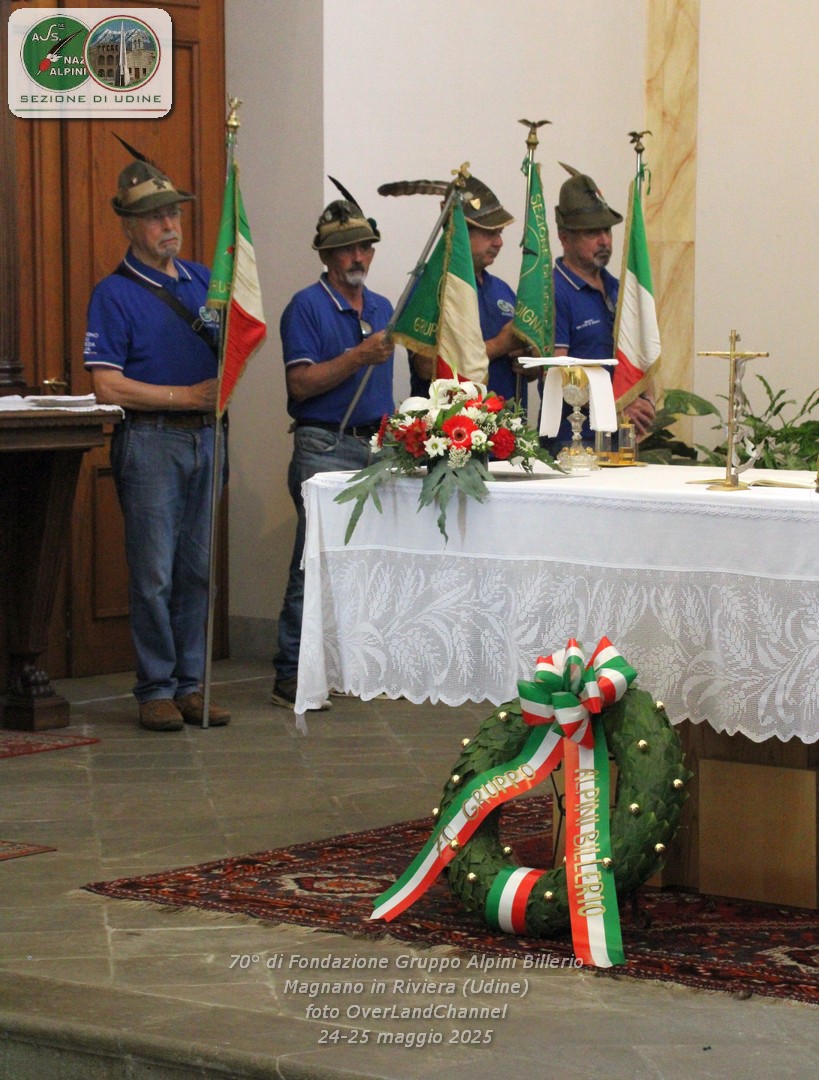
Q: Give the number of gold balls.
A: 15